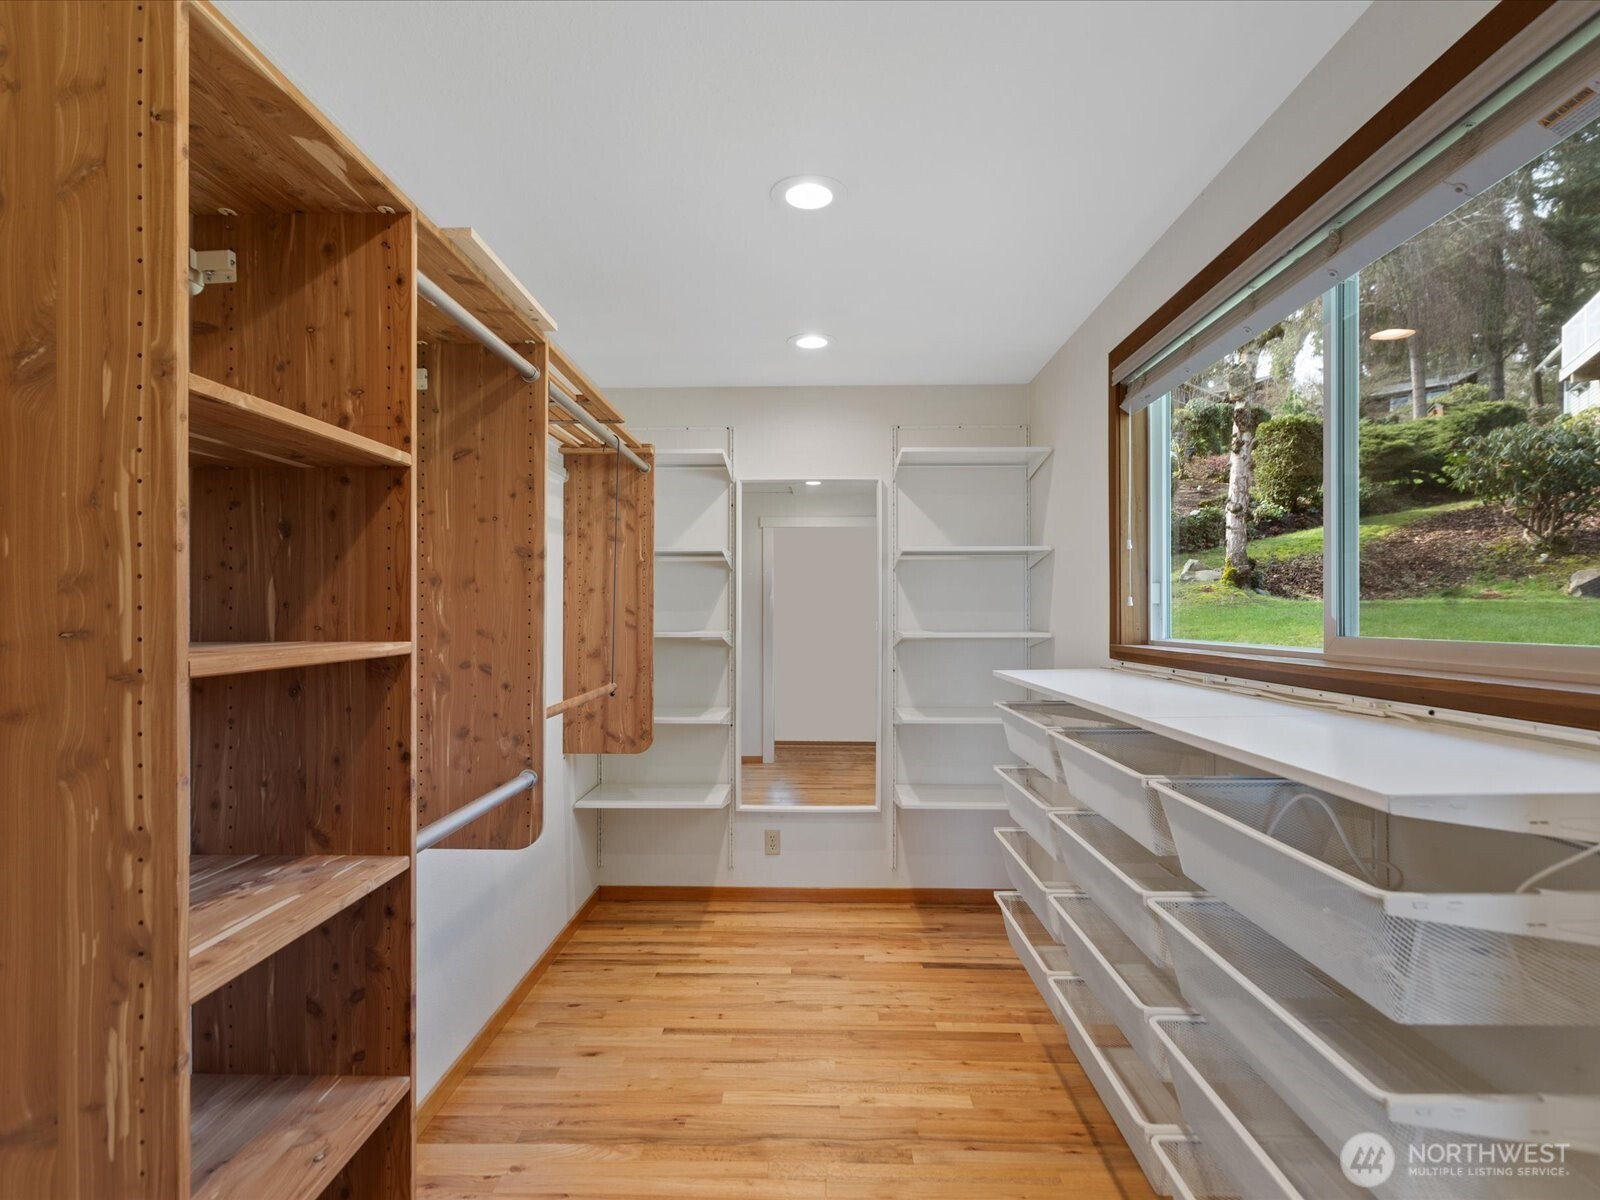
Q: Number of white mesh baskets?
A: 12